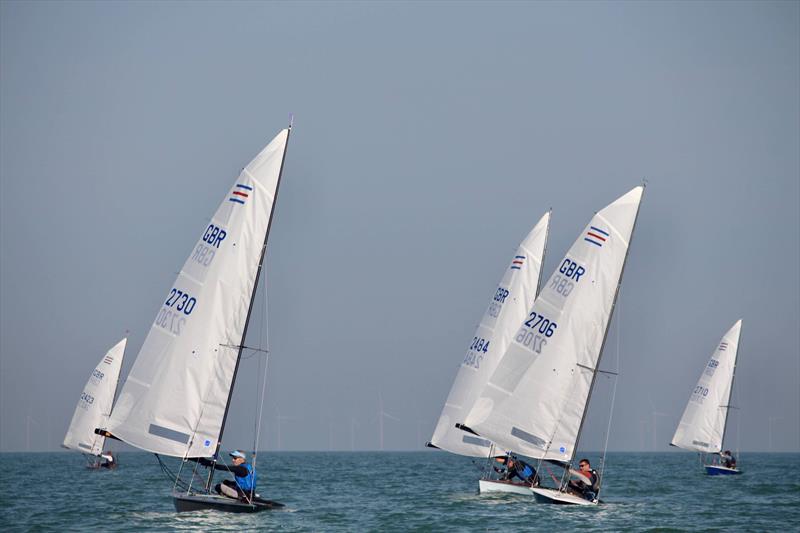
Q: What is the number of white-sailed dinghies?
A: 5